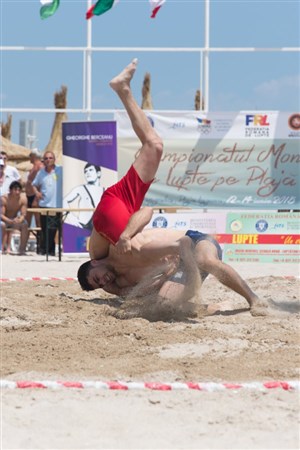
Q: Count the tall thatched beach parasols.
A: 4